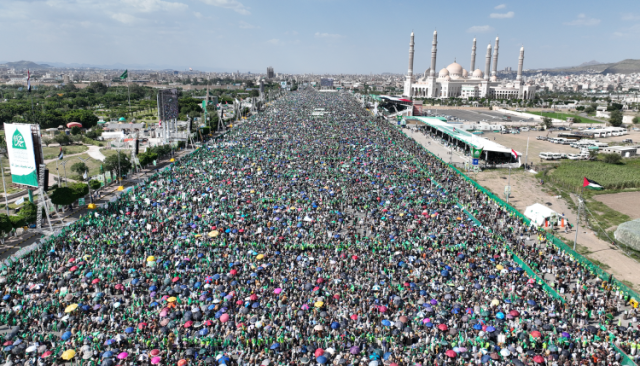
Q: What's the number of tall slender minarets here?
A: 6